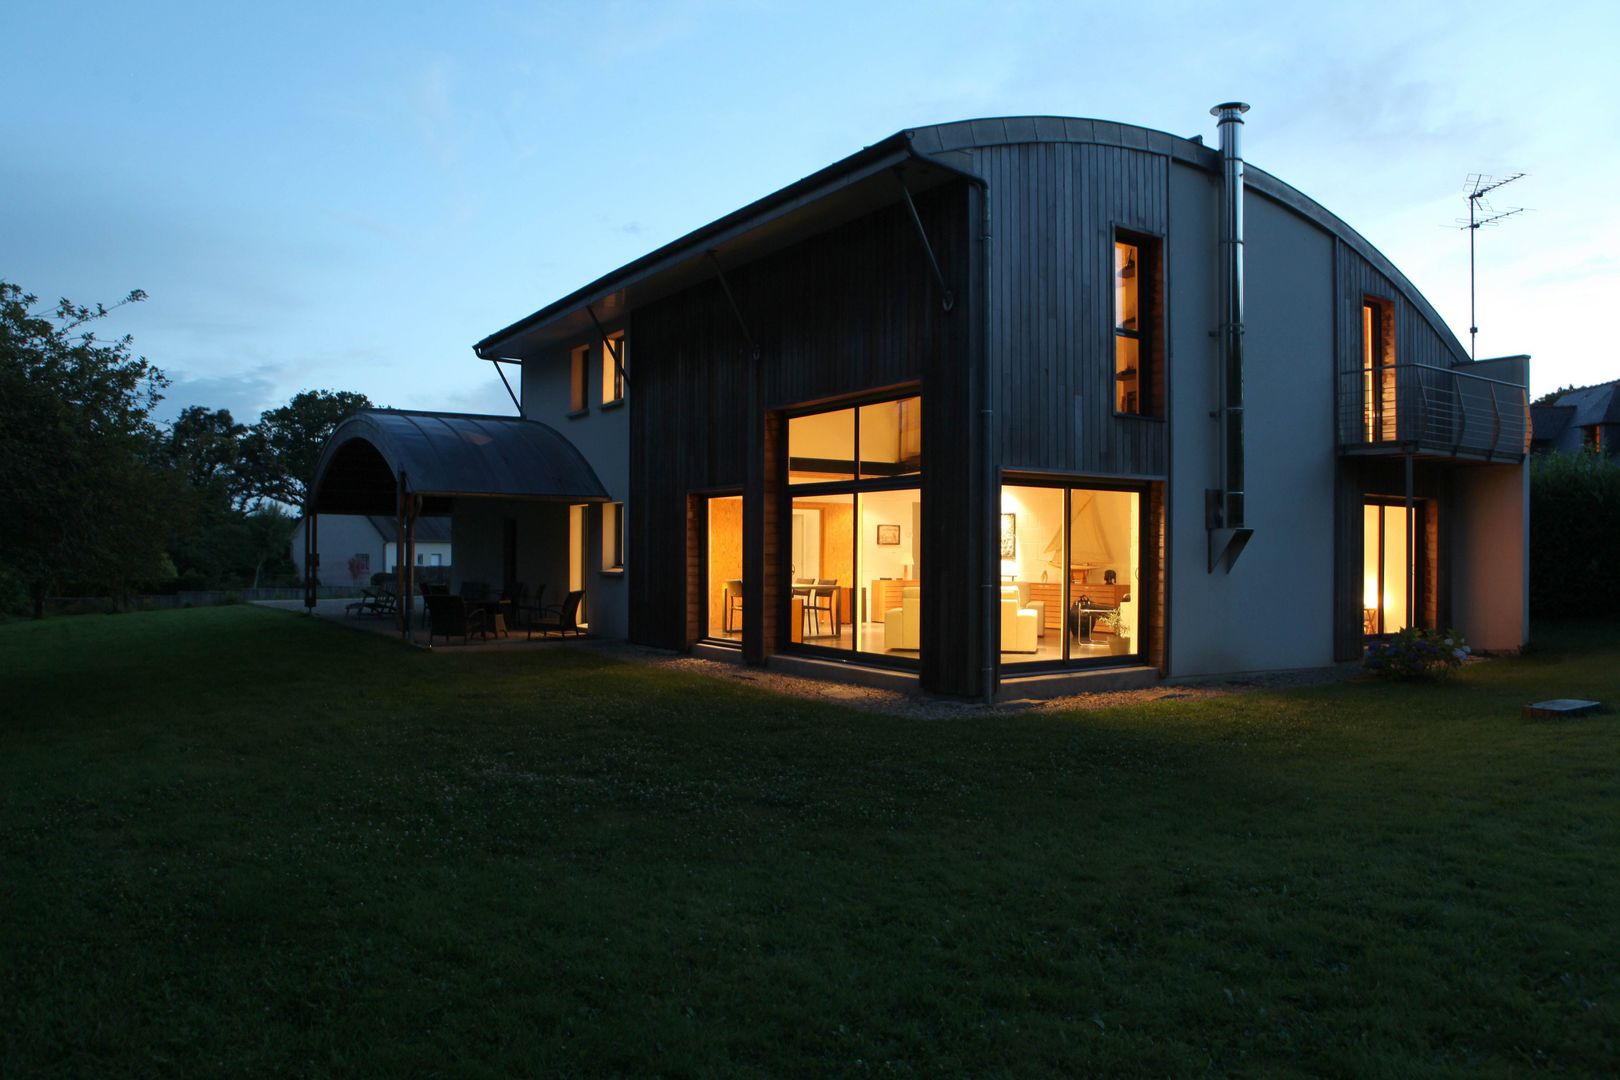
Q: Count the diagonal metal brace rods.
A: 4